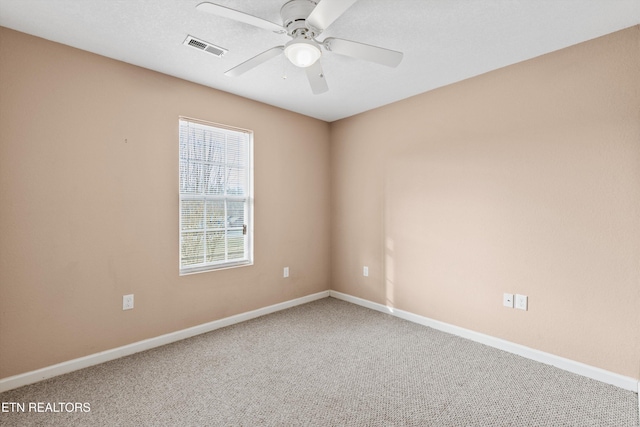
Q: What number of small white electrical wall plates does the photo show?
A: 5